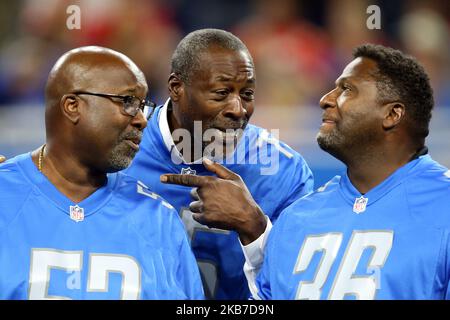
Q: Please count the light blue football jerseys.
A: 3